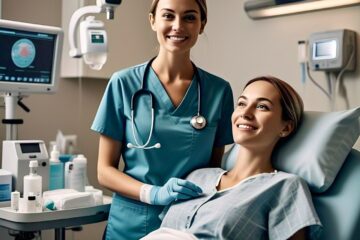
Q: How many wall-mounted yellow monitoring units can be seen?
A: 0